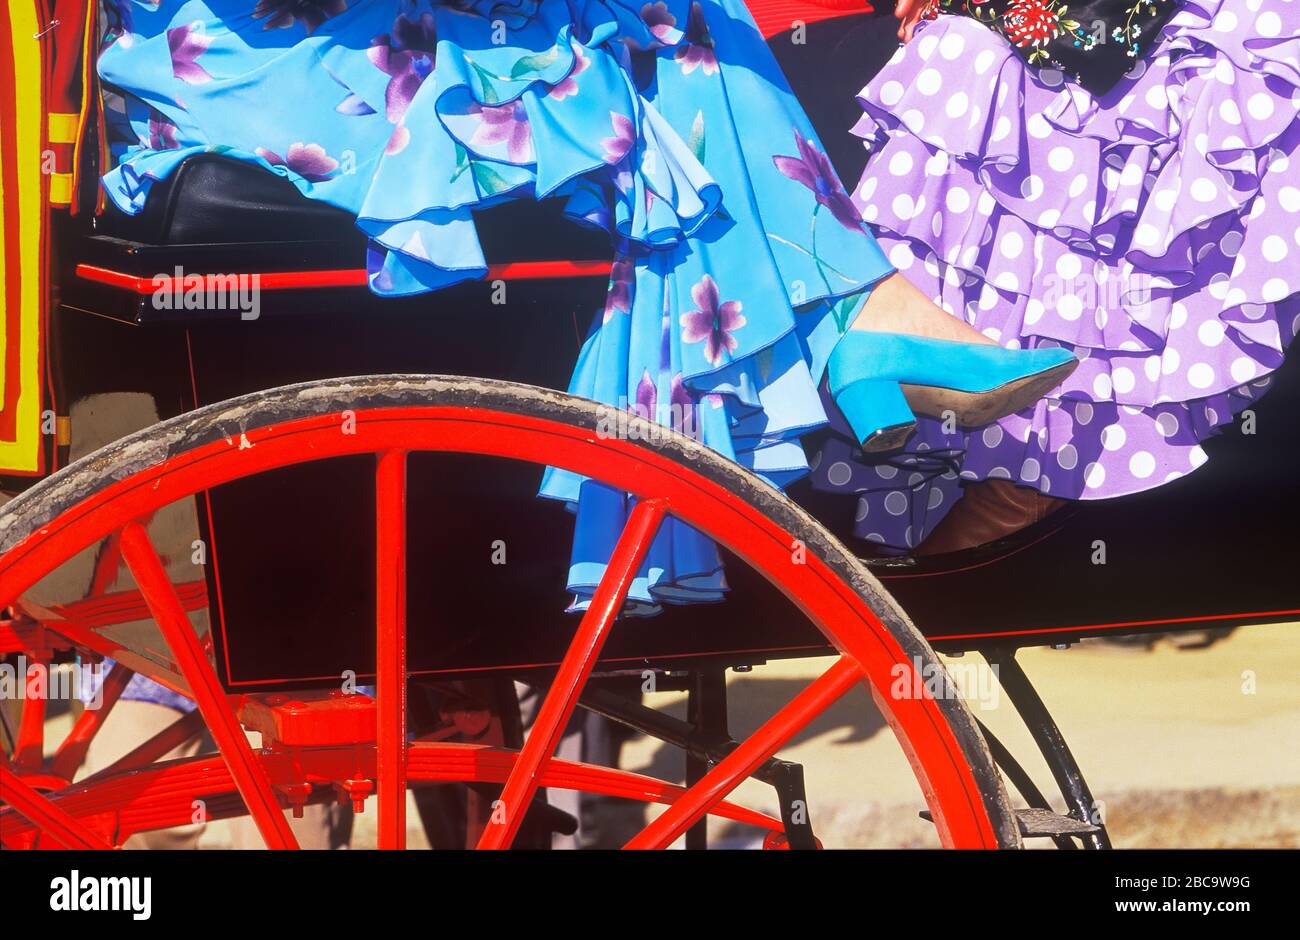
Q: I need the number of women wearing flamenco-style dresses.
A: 2